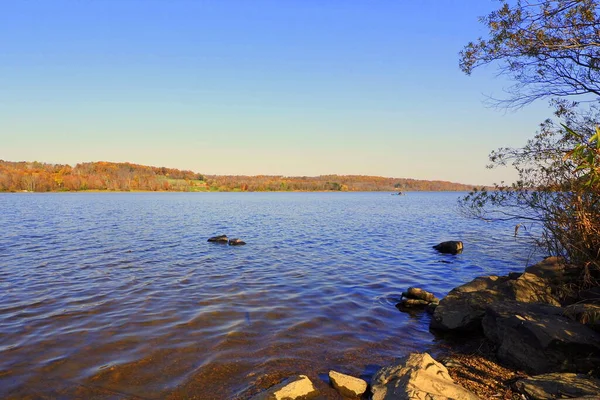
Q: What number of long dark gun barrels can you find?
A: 0